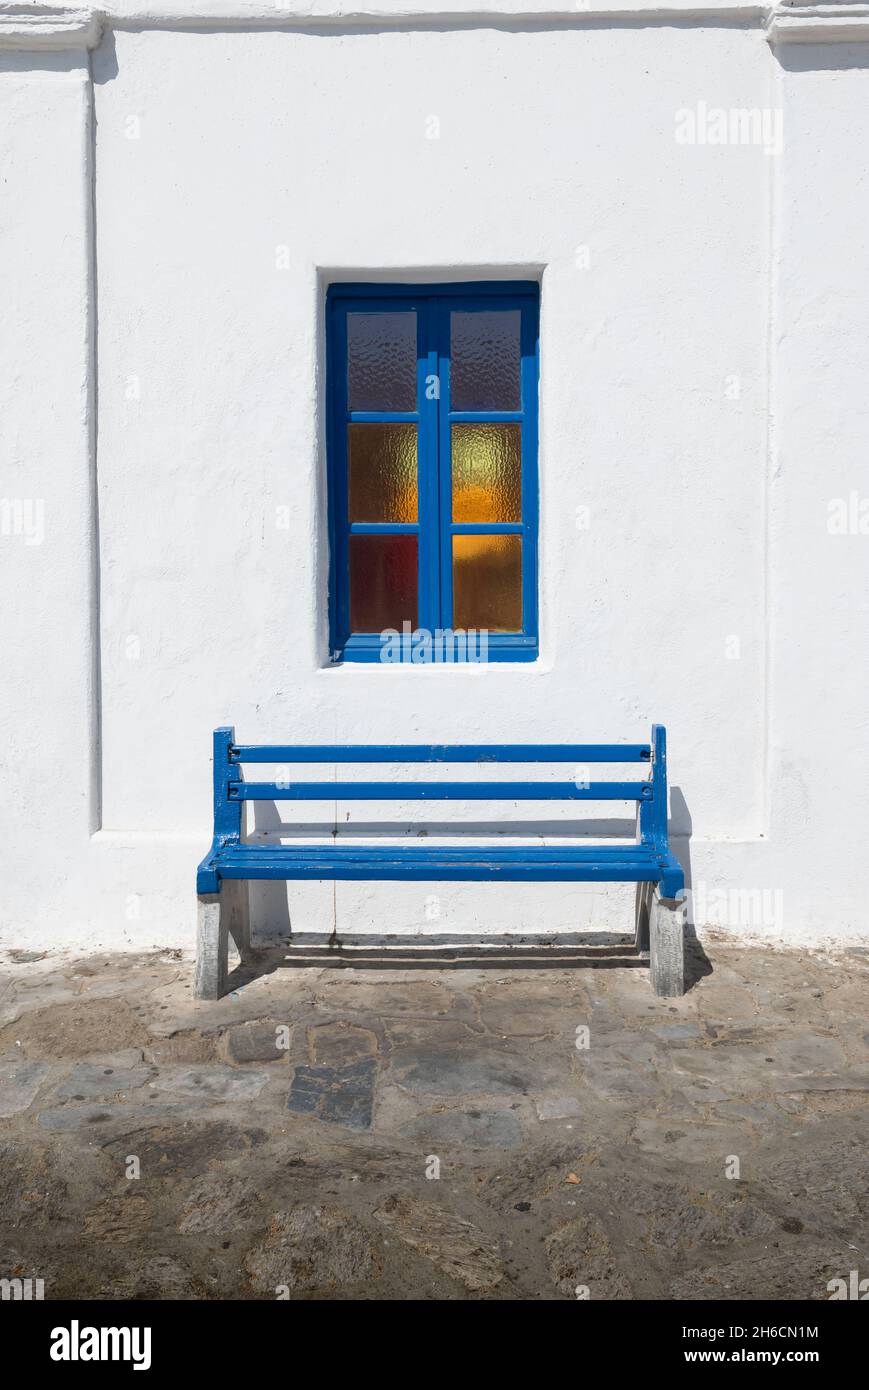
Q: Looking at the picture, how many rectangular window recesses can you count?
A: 1